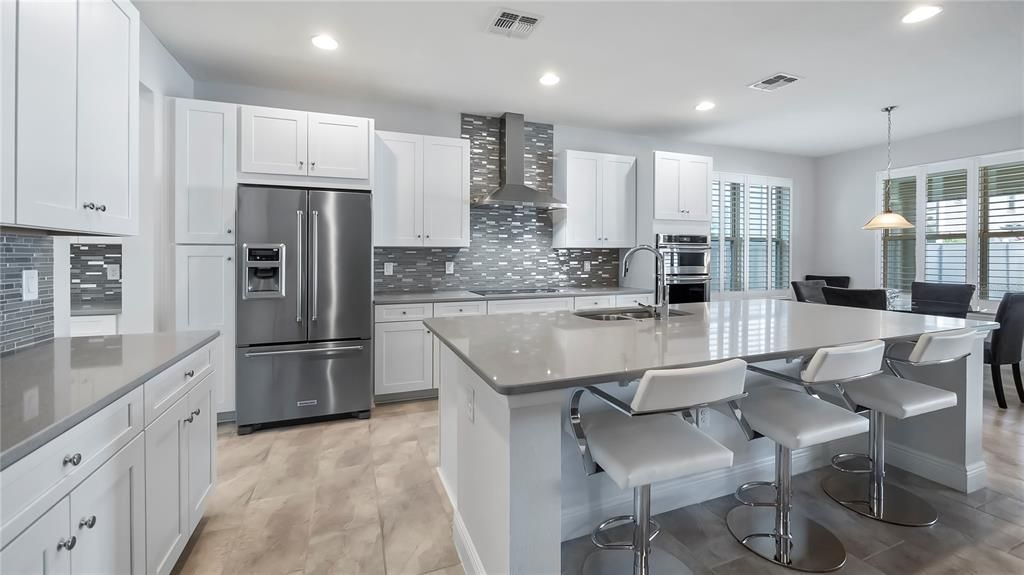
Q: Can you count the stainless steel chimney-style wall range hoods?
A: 1